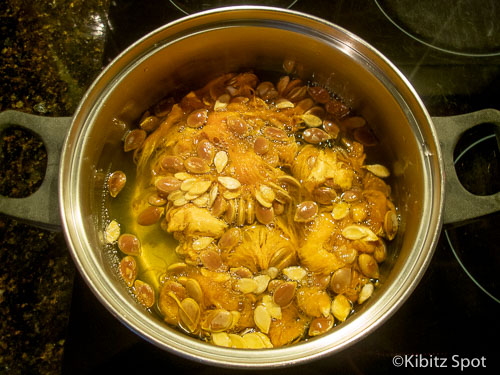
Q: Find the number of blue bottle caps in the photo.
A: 0